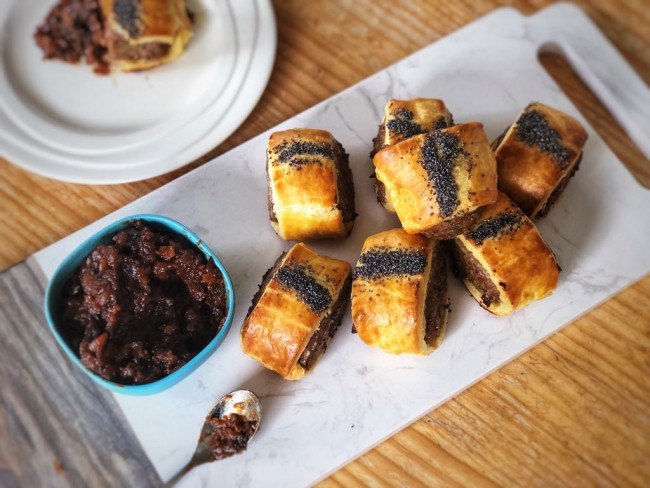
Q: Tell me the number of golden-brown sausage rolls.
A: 8